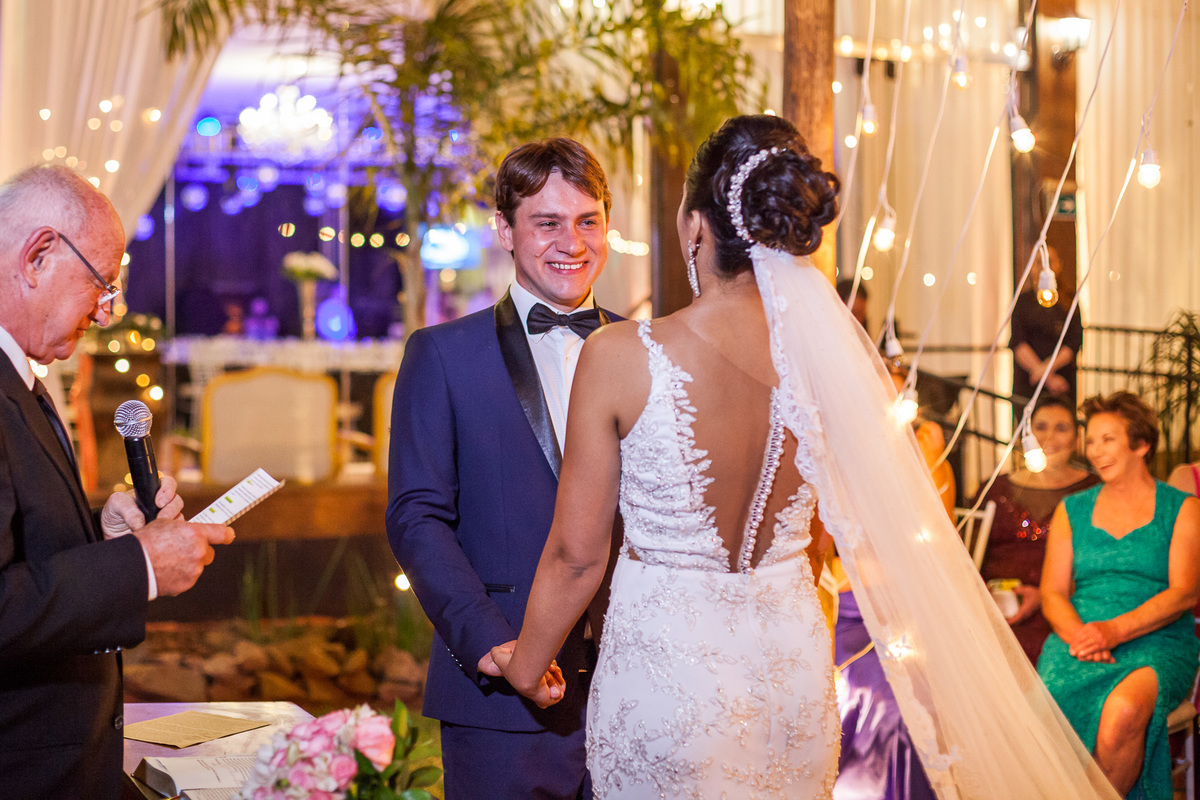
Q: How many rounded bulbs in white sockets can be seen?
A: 9